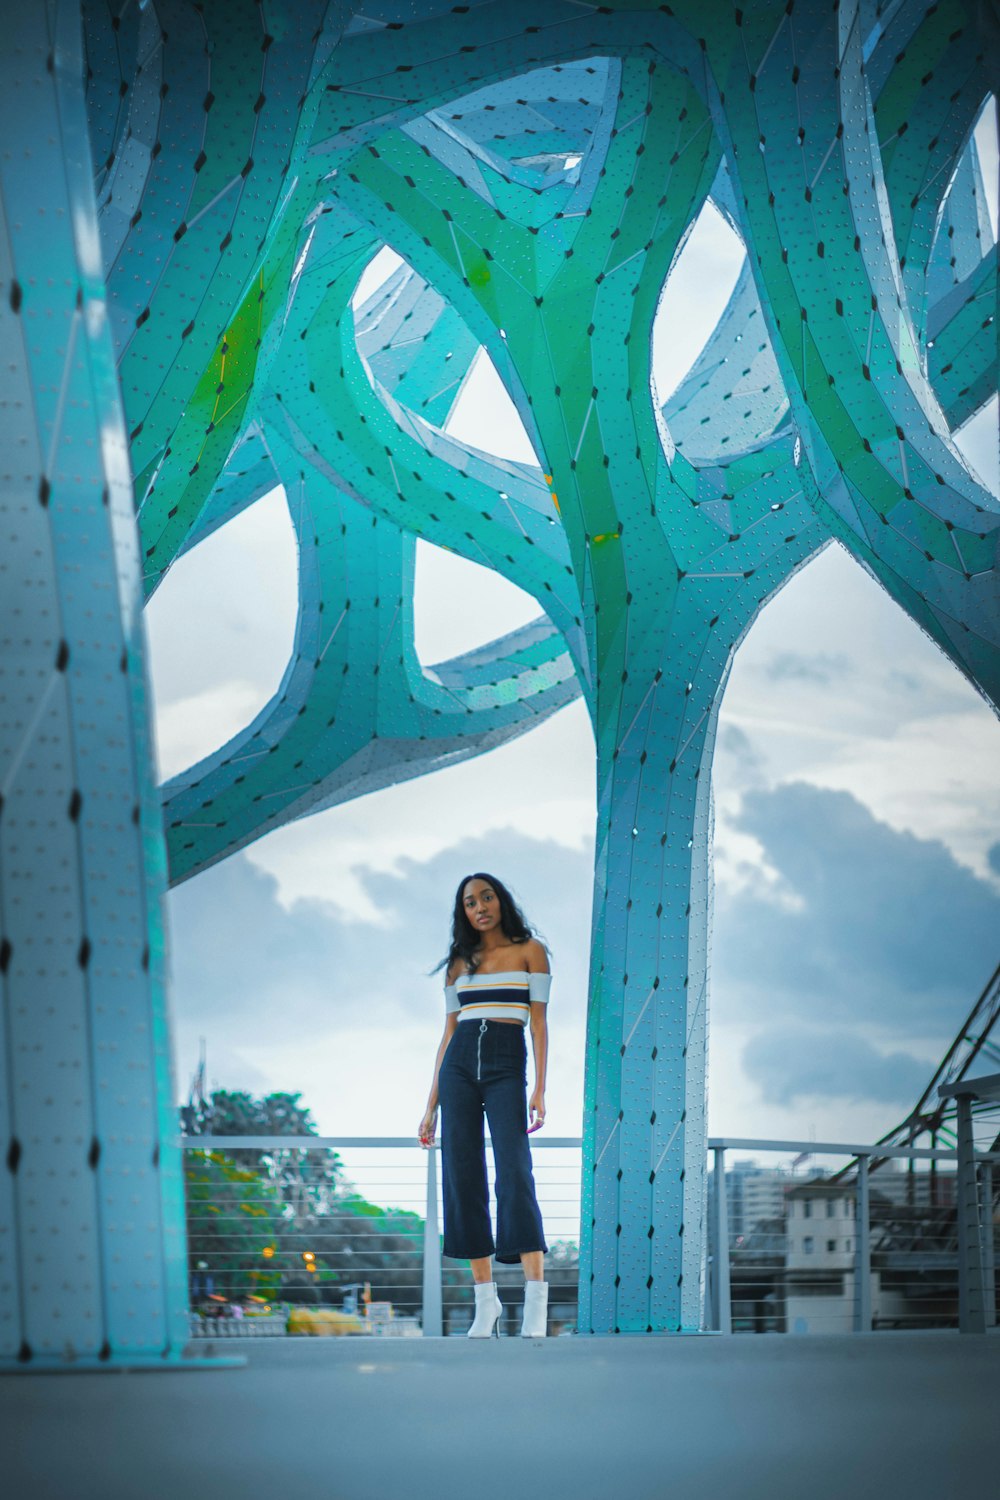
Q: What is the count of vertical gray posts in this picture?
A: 5